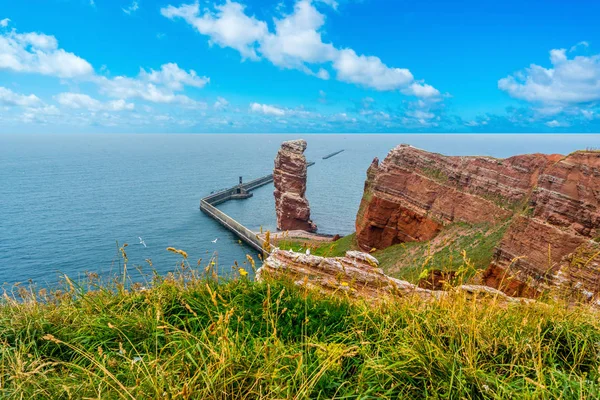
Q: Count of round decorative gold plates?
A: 0